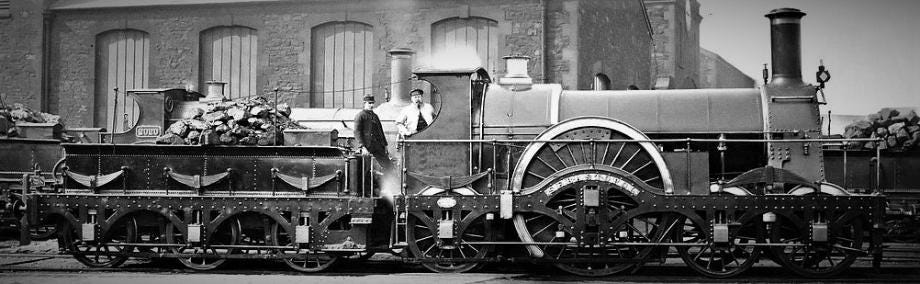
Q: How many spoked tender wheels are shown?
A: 3